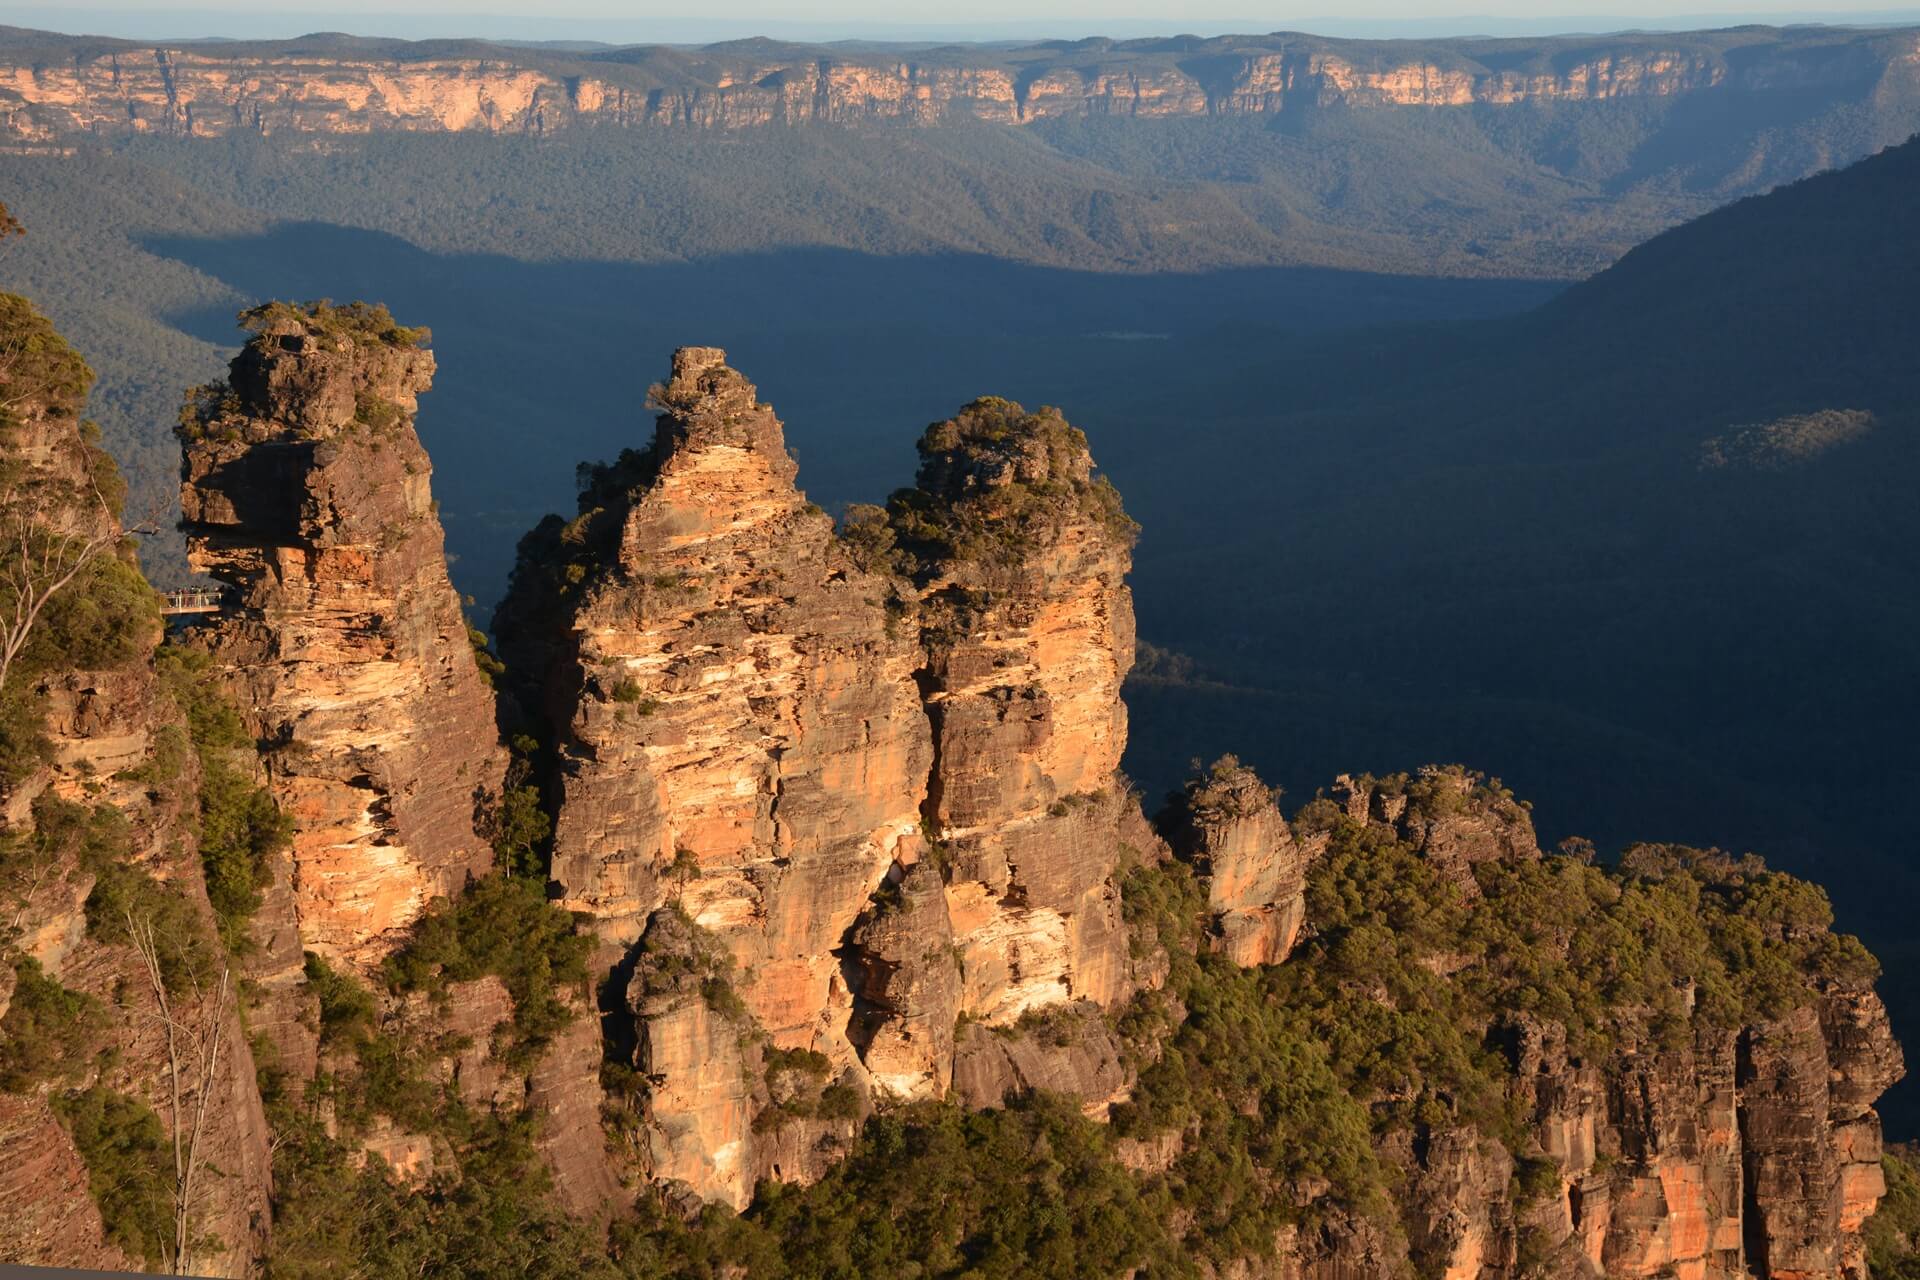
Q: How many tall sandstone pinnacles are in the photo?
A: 3